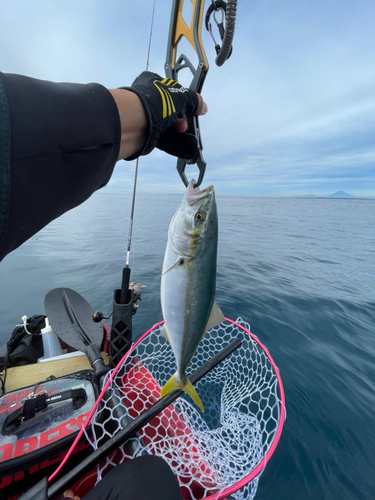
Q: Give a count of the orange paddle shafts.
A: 0